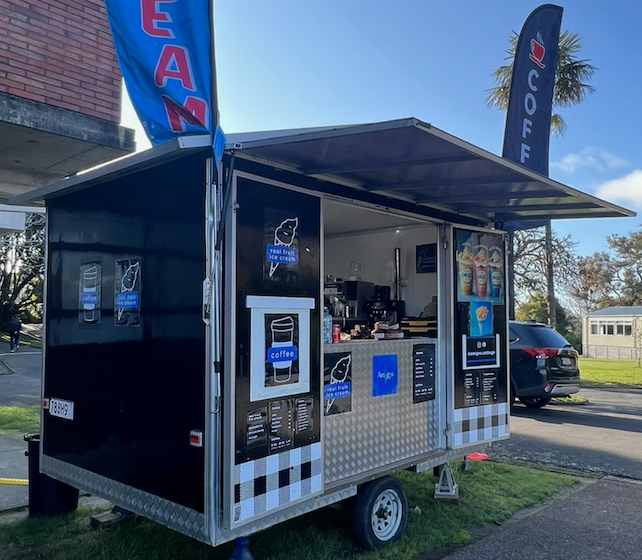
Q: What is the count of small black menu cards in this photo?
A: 6